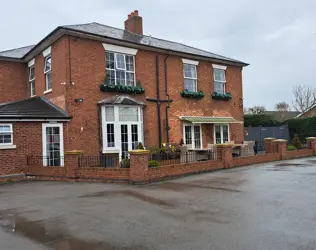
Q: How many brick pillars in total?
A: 6